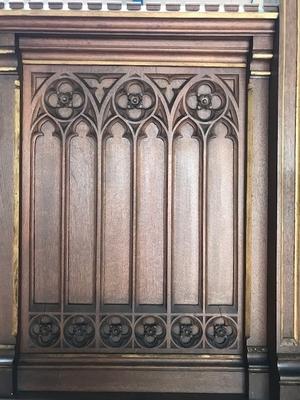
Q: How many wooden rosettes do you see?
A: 9